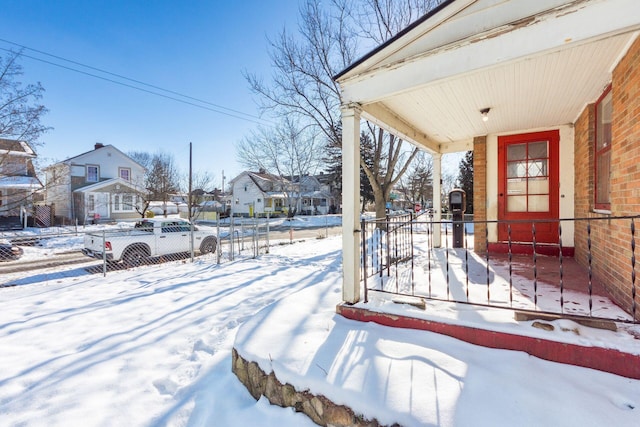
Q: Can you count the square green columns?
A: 0